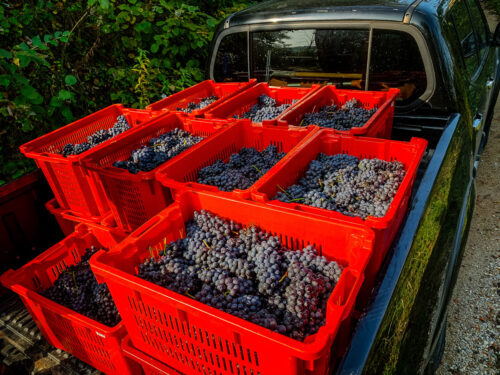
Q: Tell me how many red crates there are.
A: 11